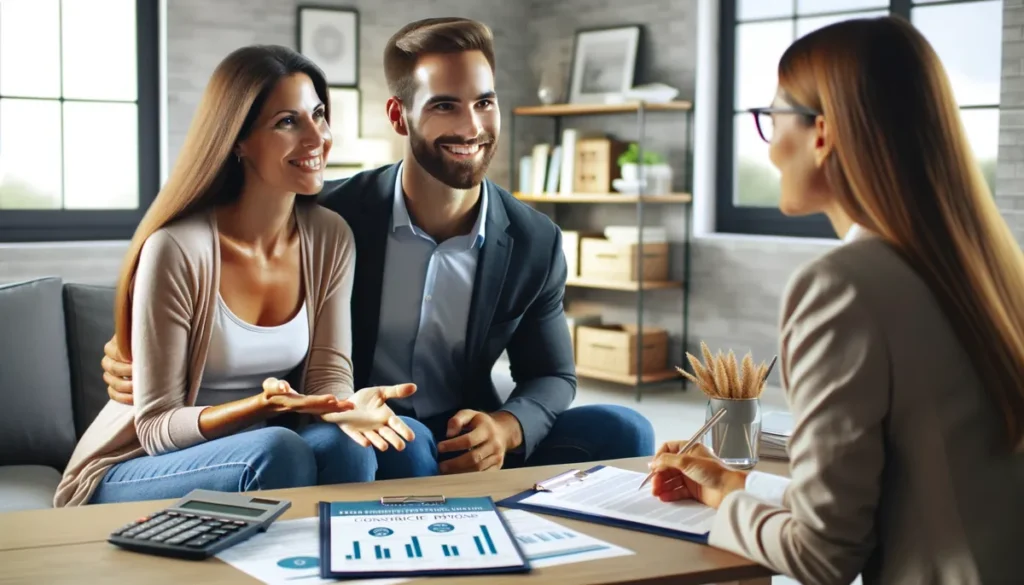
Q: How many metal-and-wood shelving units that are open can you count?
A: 1